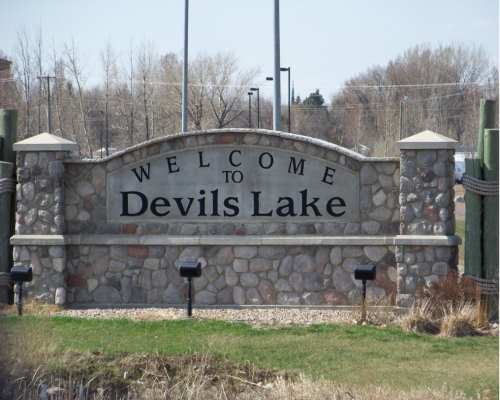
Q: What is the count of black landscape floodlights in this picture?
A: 3